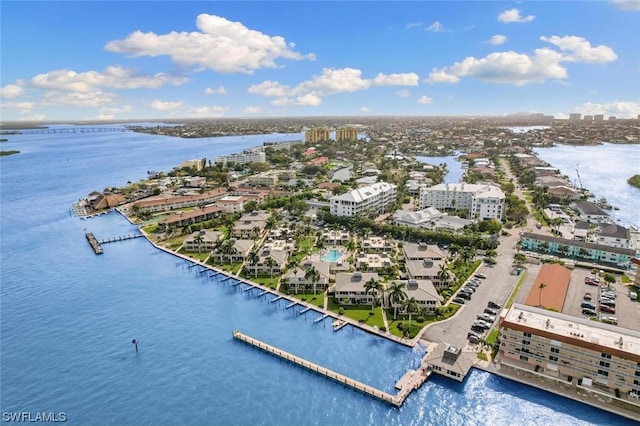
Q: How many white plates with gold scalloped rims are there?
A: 0